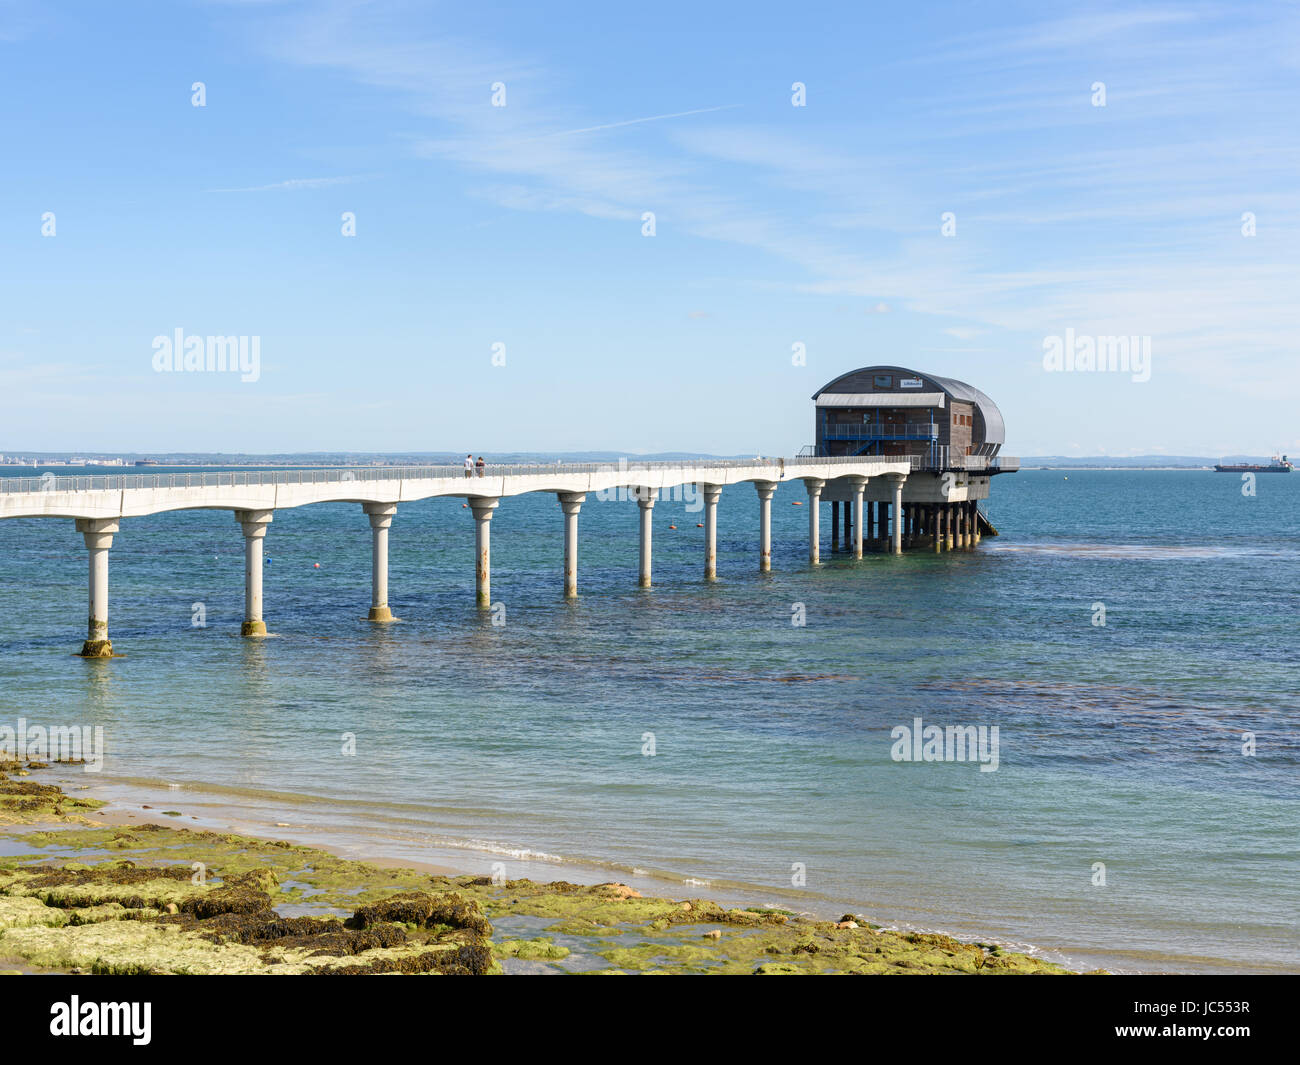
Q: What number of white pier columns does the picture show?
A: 11